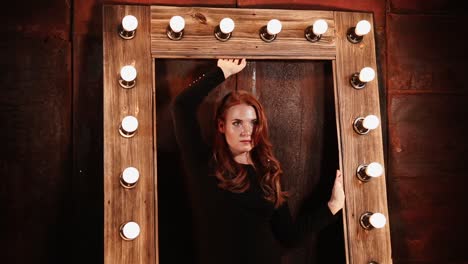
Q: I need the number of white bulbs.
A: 14